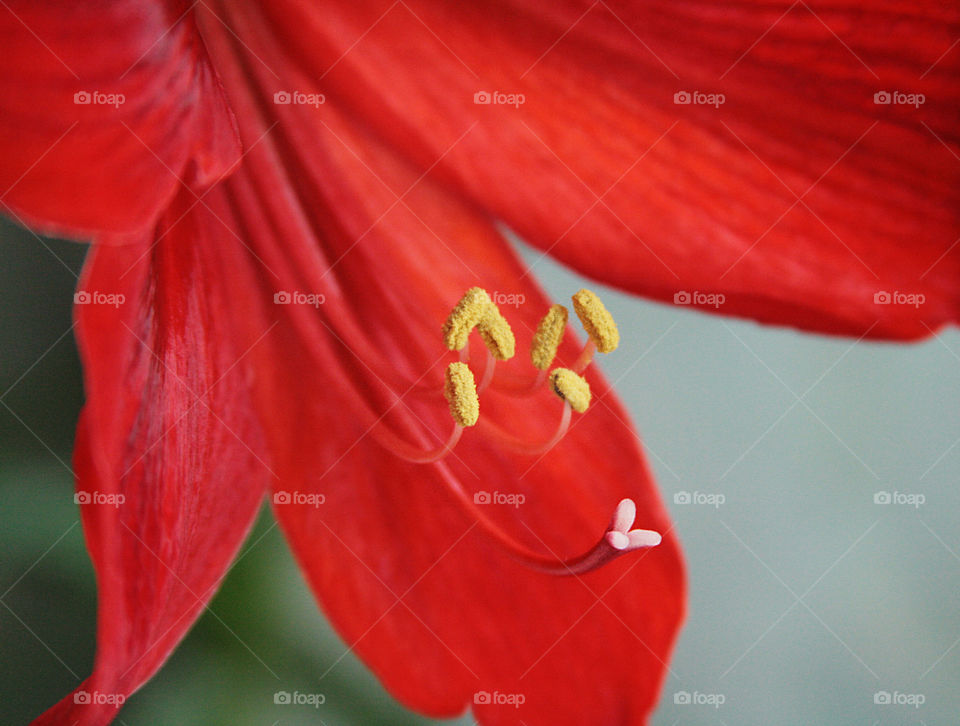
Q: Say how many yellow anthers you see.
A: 6